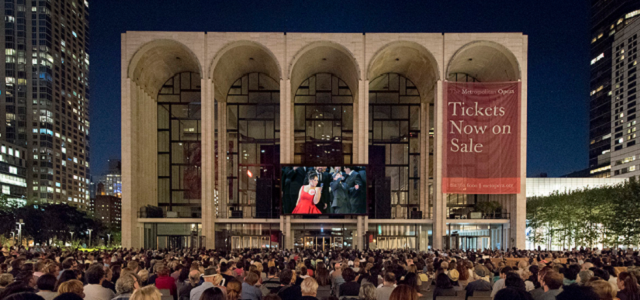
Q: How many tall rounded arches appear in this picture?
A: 5